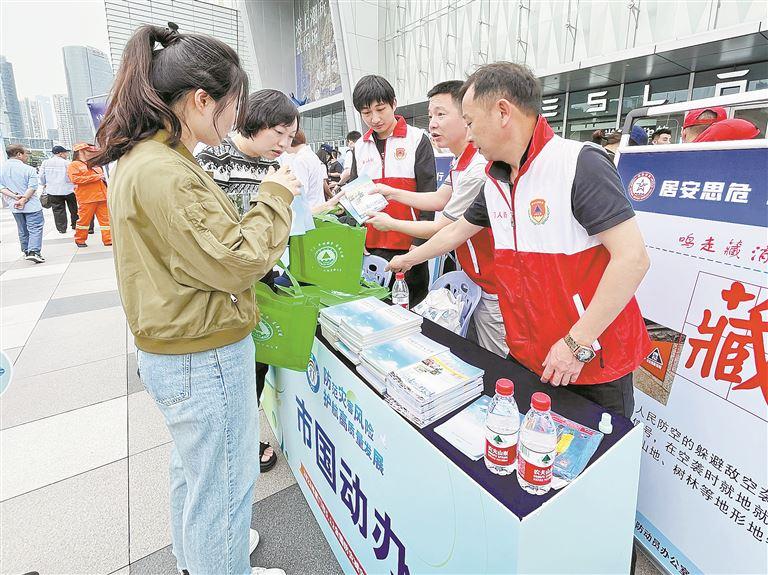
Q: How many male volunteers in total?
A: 3